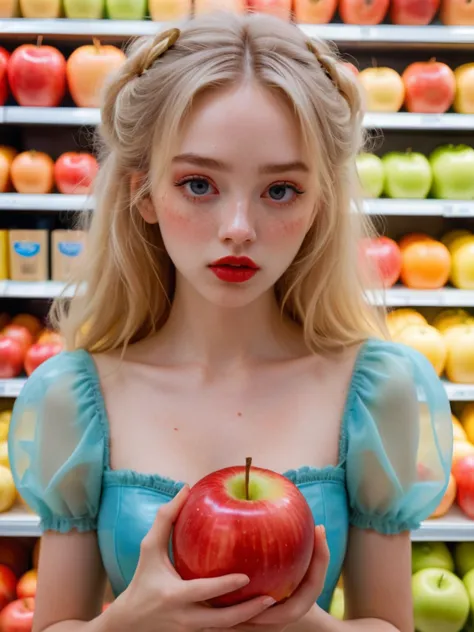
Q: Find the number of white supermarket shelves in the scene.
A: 6